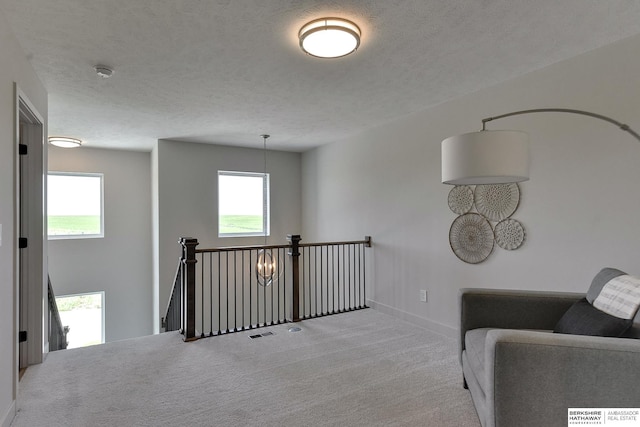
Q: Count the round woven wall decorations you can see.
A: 4